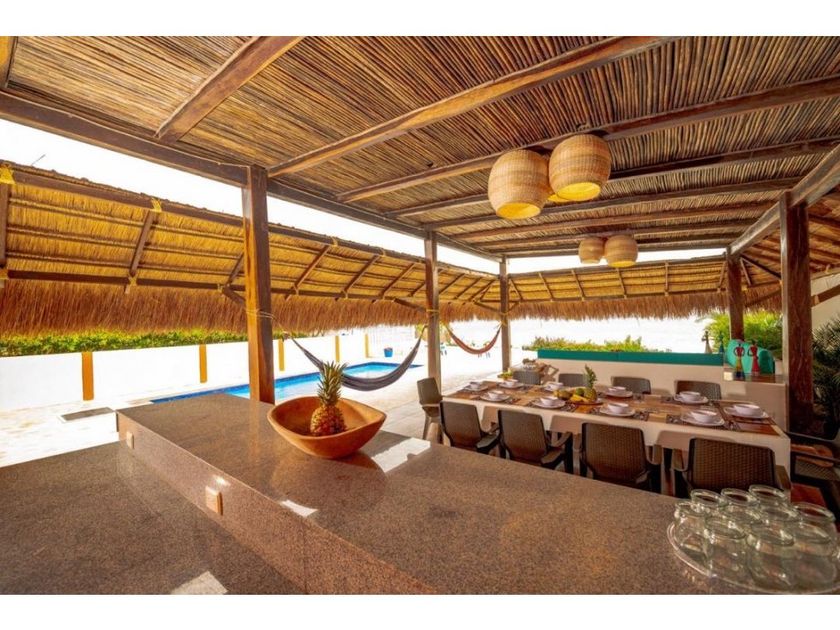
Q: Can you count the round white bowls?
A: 10